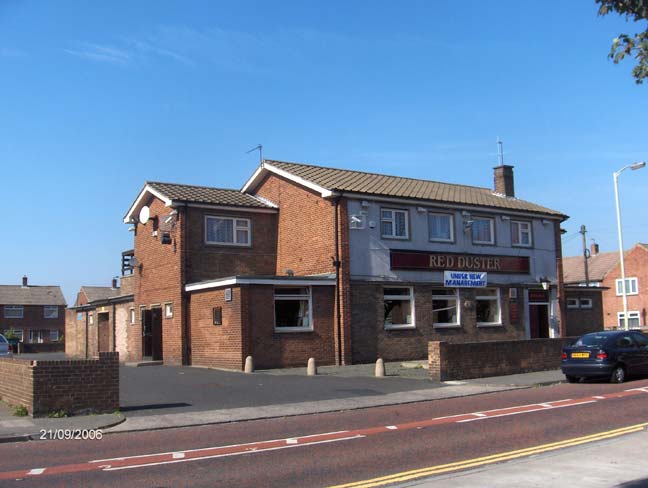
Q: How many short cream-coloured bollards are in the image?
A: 3